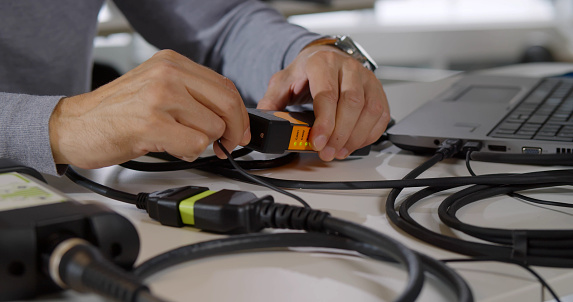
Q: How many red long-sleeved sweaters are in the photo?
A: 0